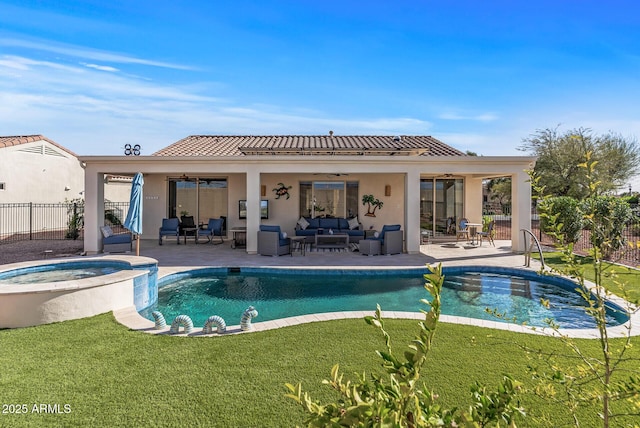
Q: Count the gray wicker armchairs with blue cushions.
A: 2